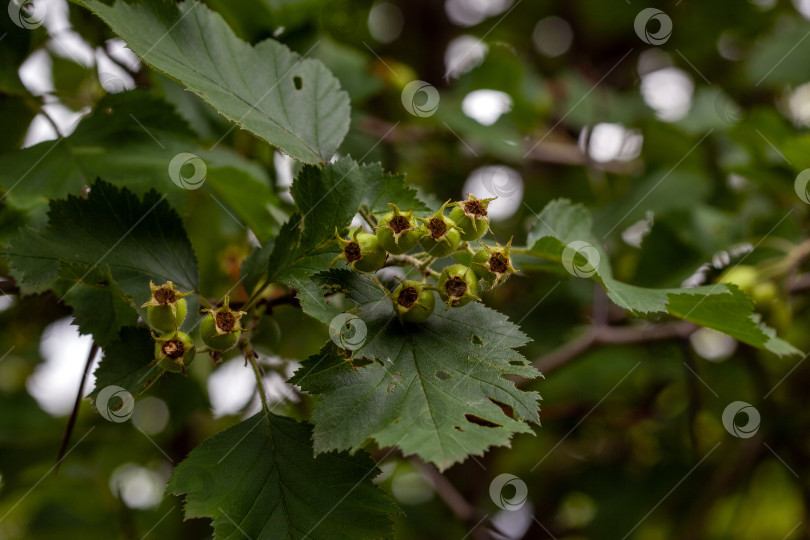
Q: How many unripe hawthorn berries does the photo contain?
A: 10